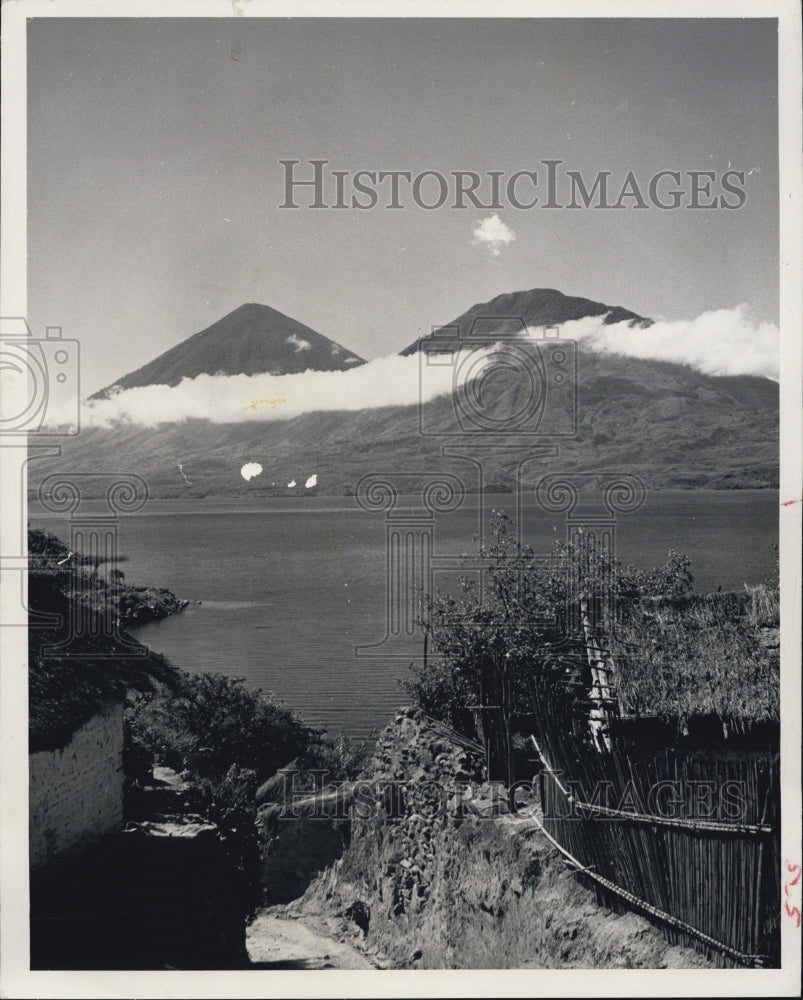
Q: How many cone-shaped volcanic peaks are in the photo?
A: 2